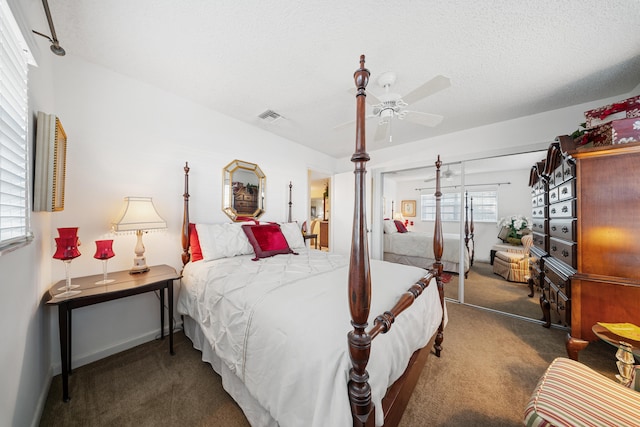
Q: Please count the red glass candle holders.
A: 3